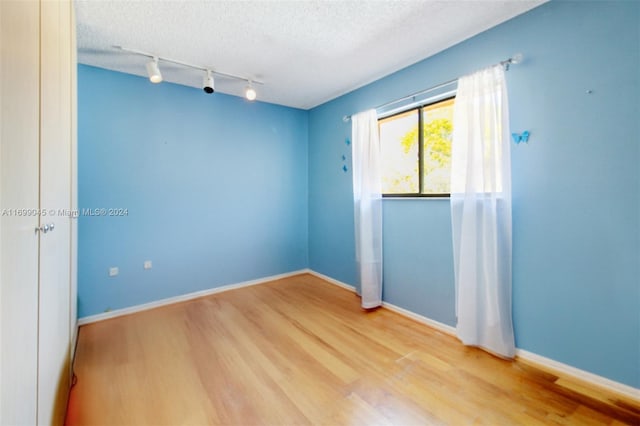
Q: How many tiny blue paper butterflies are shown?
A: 4